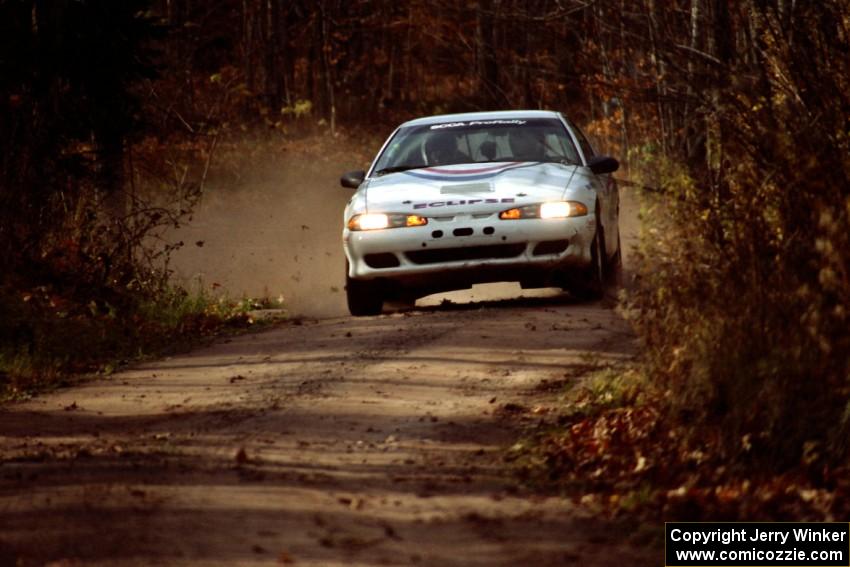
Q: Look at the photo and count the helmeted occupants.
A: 2